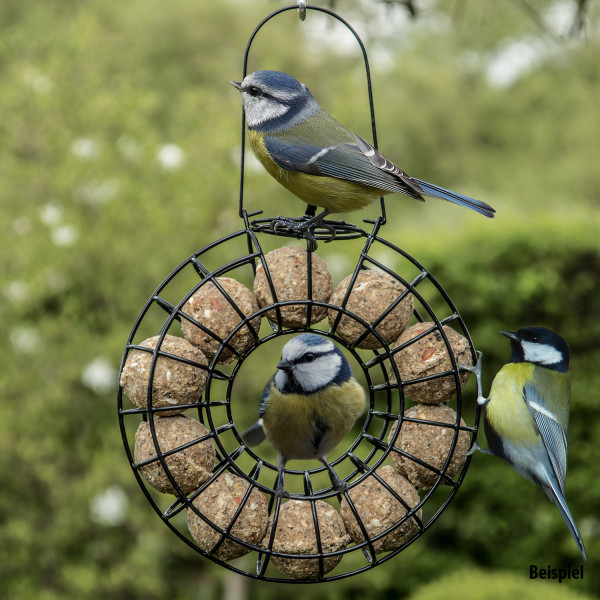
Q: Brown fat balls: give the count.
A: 10